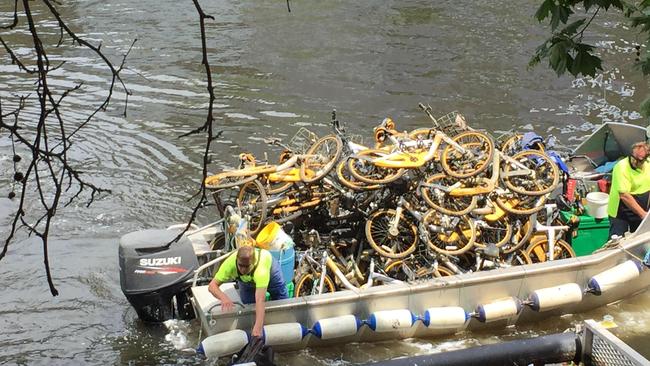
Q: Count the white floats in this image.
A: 8